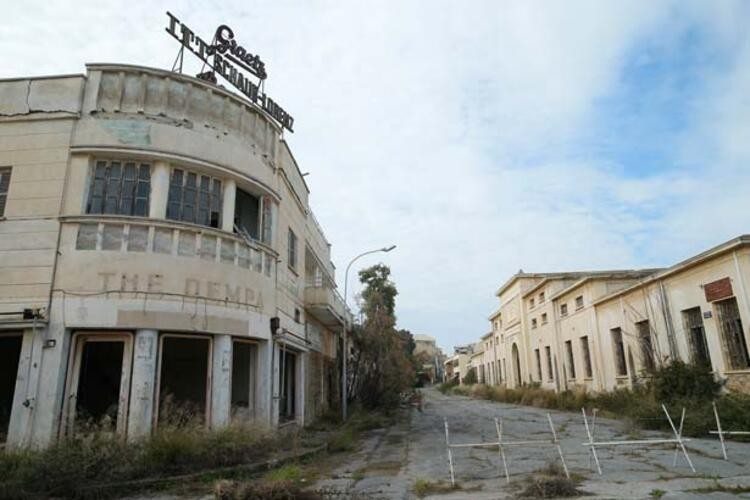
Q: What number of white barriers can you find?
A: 3